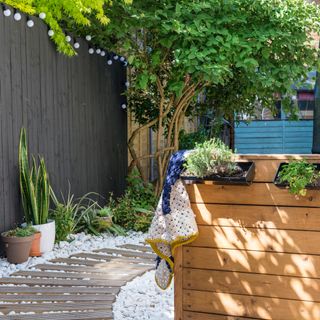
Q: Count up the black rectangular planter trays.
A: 2